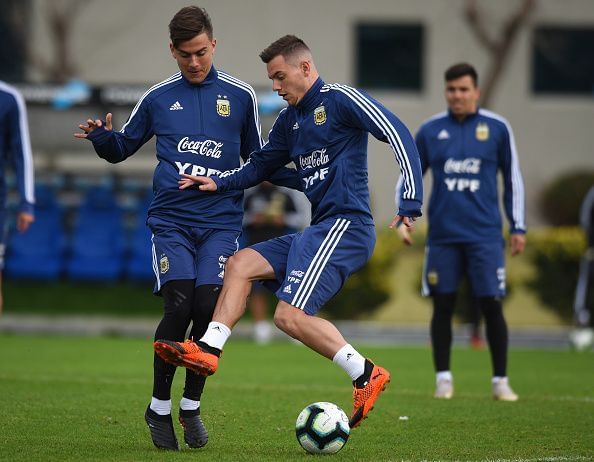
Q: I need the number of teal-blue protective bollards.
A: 0